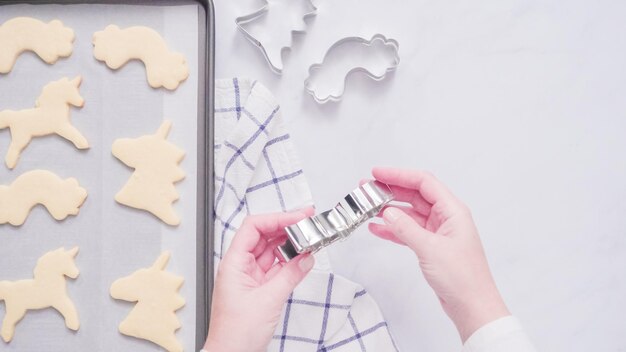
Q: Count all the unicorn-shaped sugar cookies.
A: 4